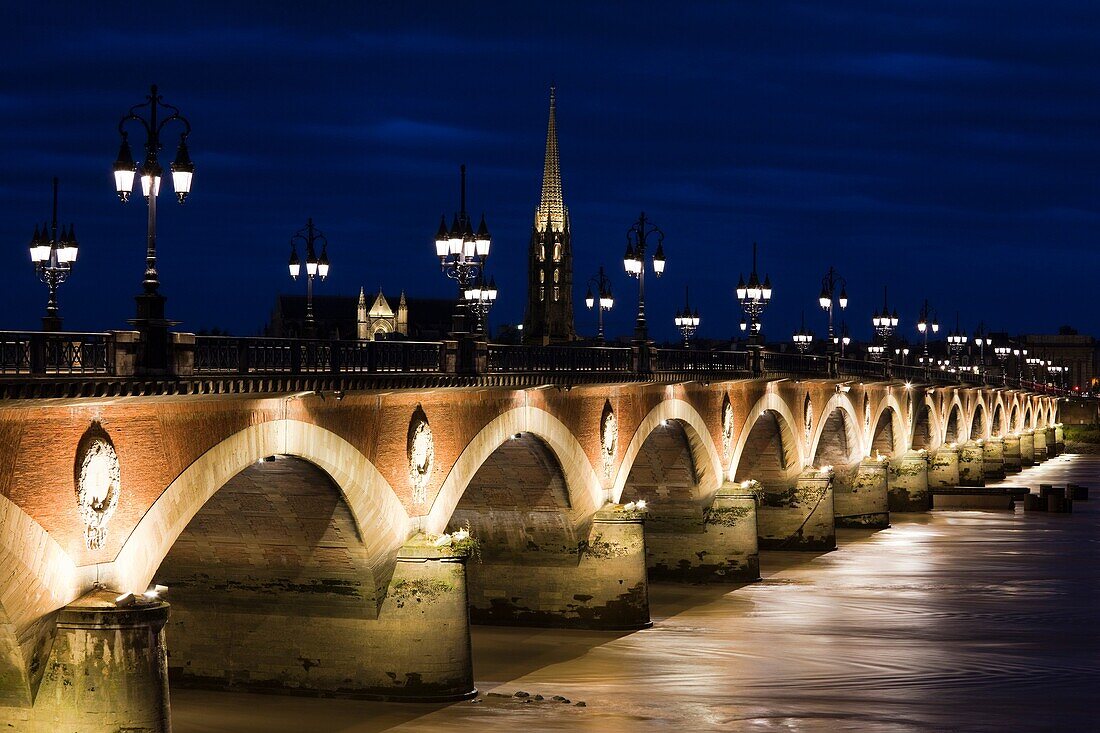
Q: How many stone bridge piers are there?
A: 15